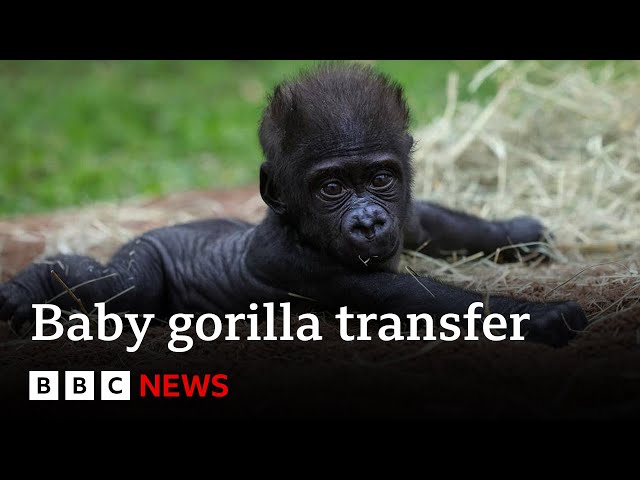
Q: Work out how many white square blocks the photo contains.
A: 3